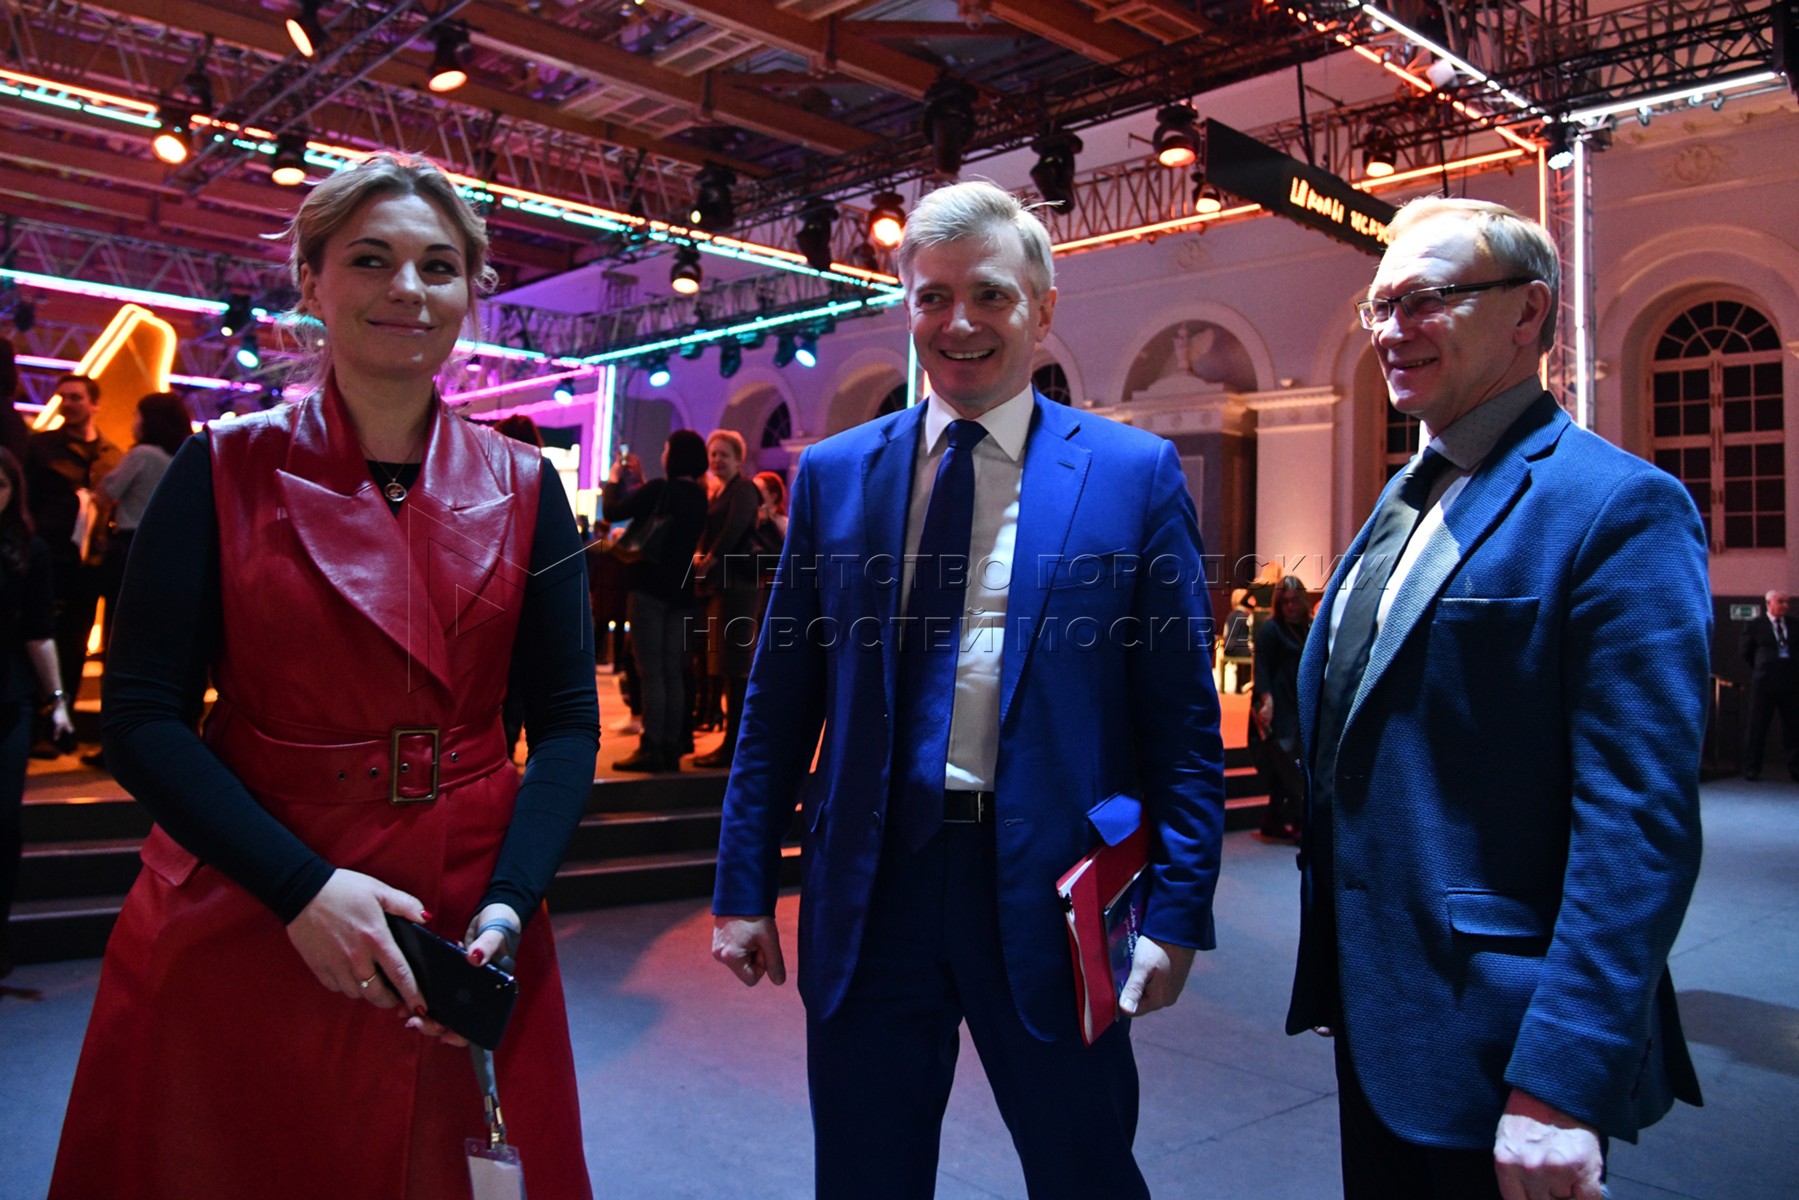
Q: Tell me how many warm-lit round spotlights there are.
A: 9